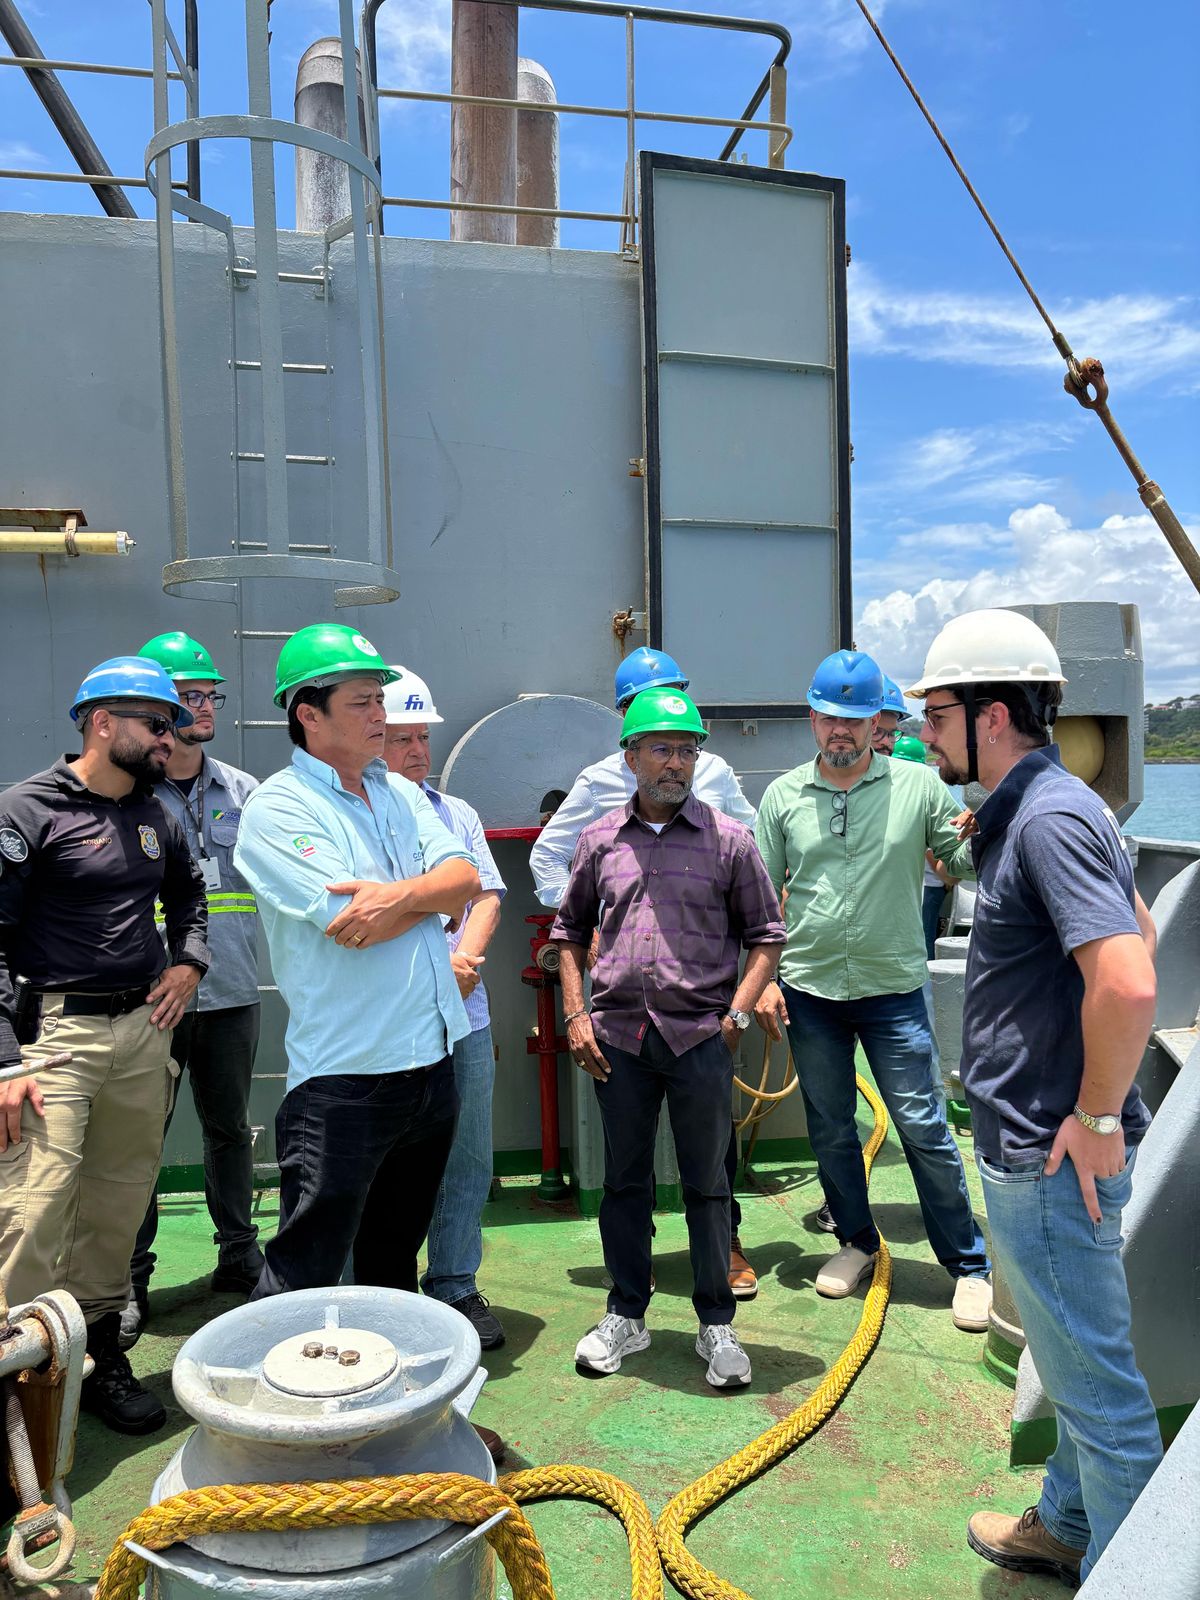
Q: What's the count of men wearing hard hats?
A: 10